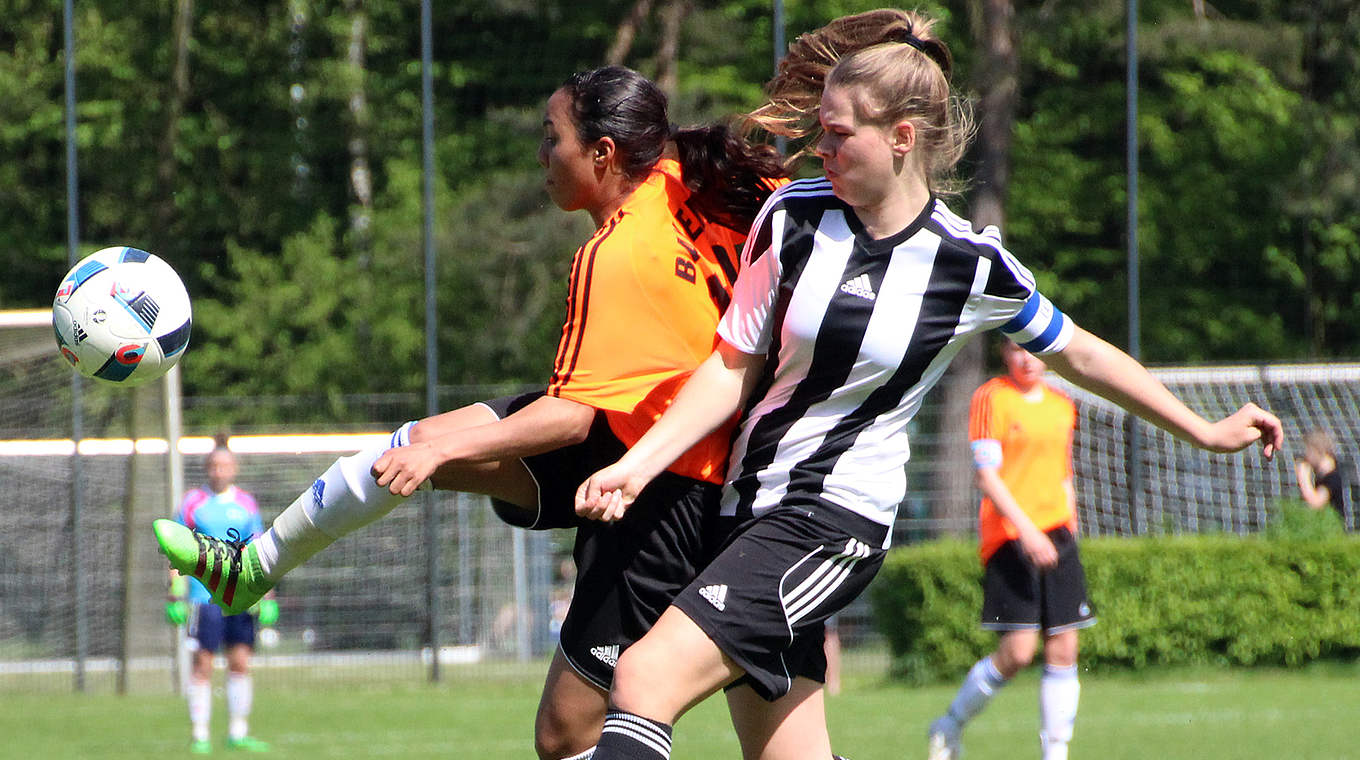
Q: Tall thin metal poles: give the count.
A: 4